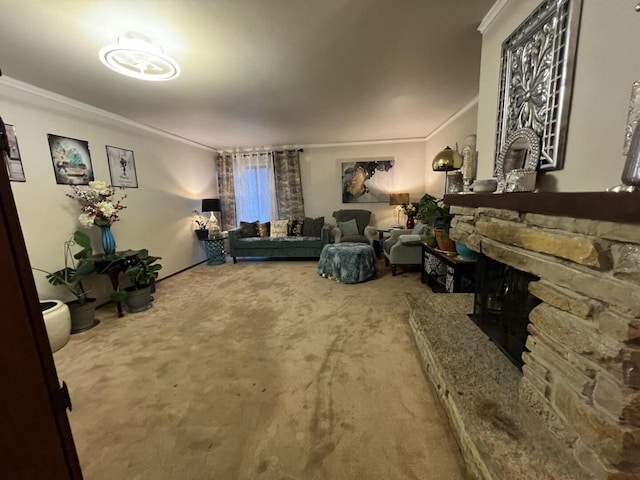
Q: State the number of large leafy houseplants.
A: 3